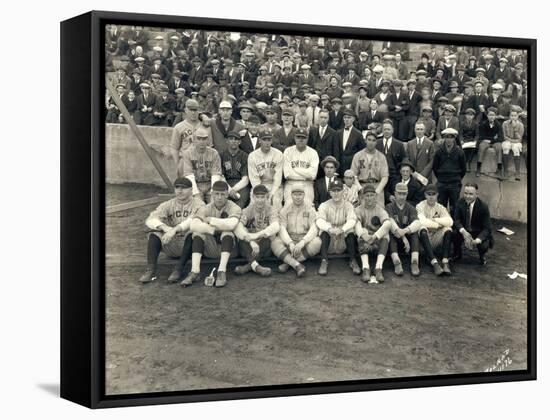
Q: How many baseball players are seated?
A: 8